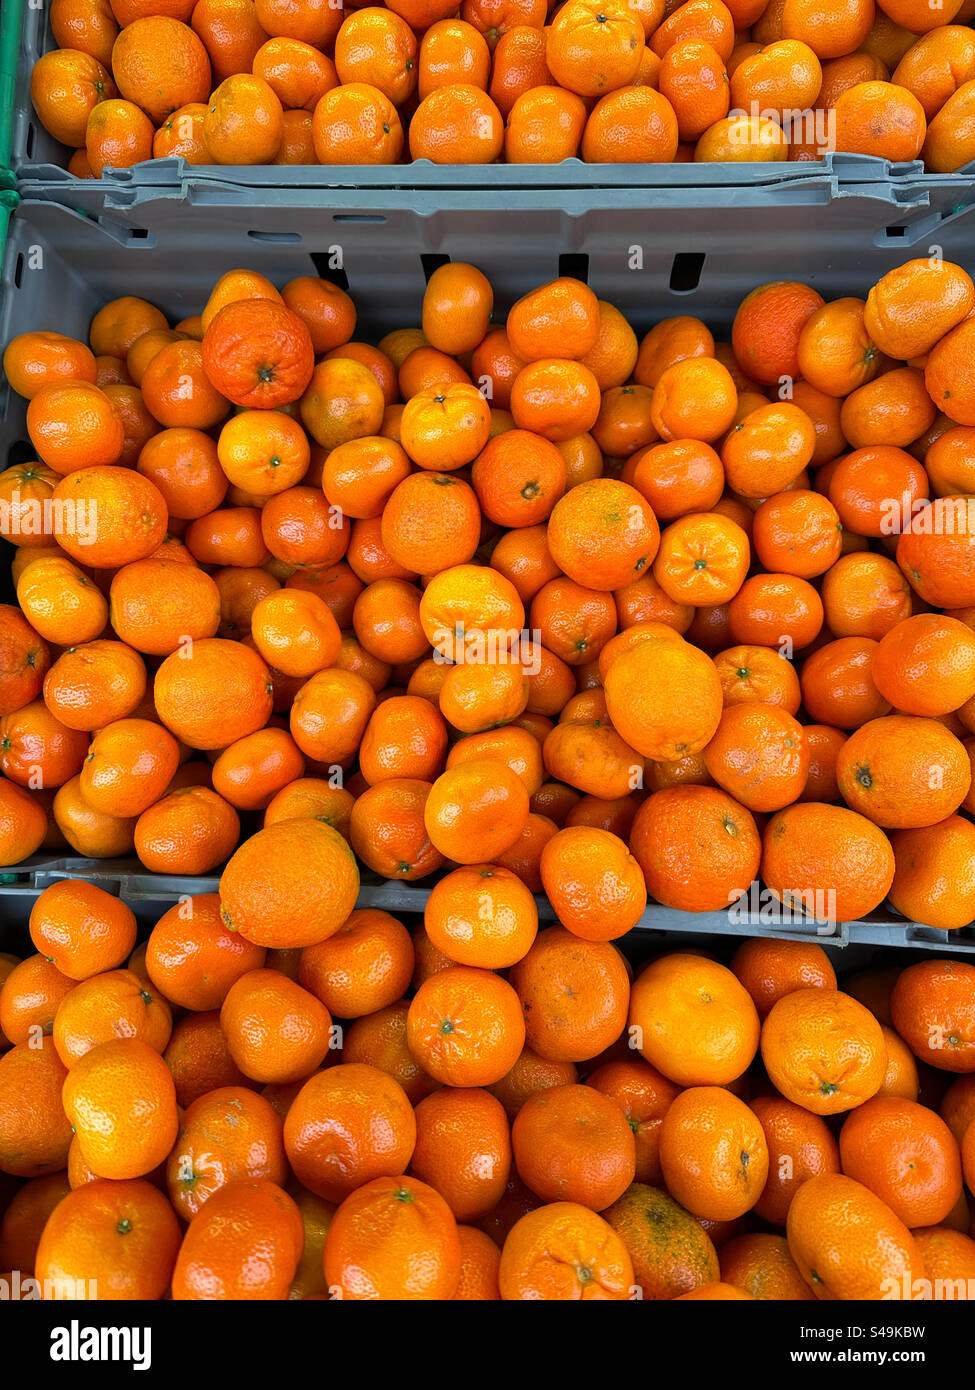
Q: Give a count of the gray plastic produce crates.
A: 3